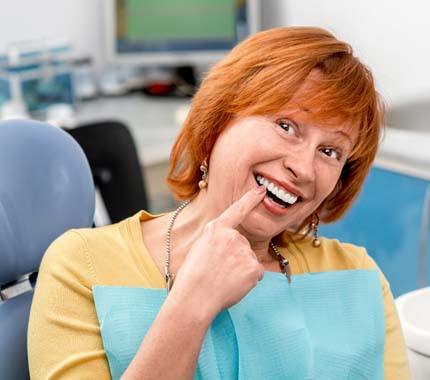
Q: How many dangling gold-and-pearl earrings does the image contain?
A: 2